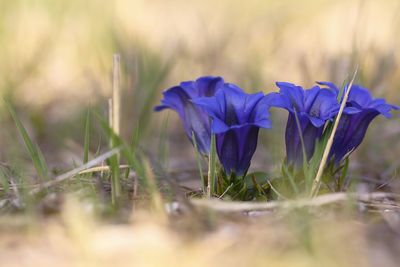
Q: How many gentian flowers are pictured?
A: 4